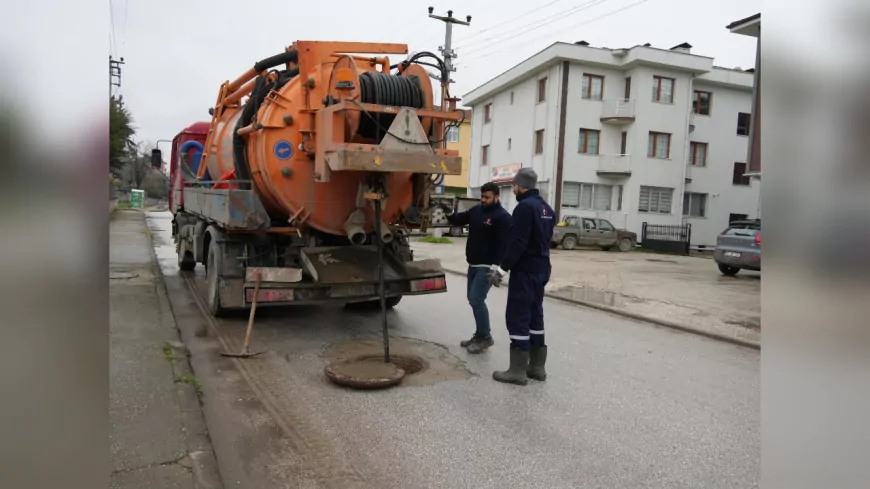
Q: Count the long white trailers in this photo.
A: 0